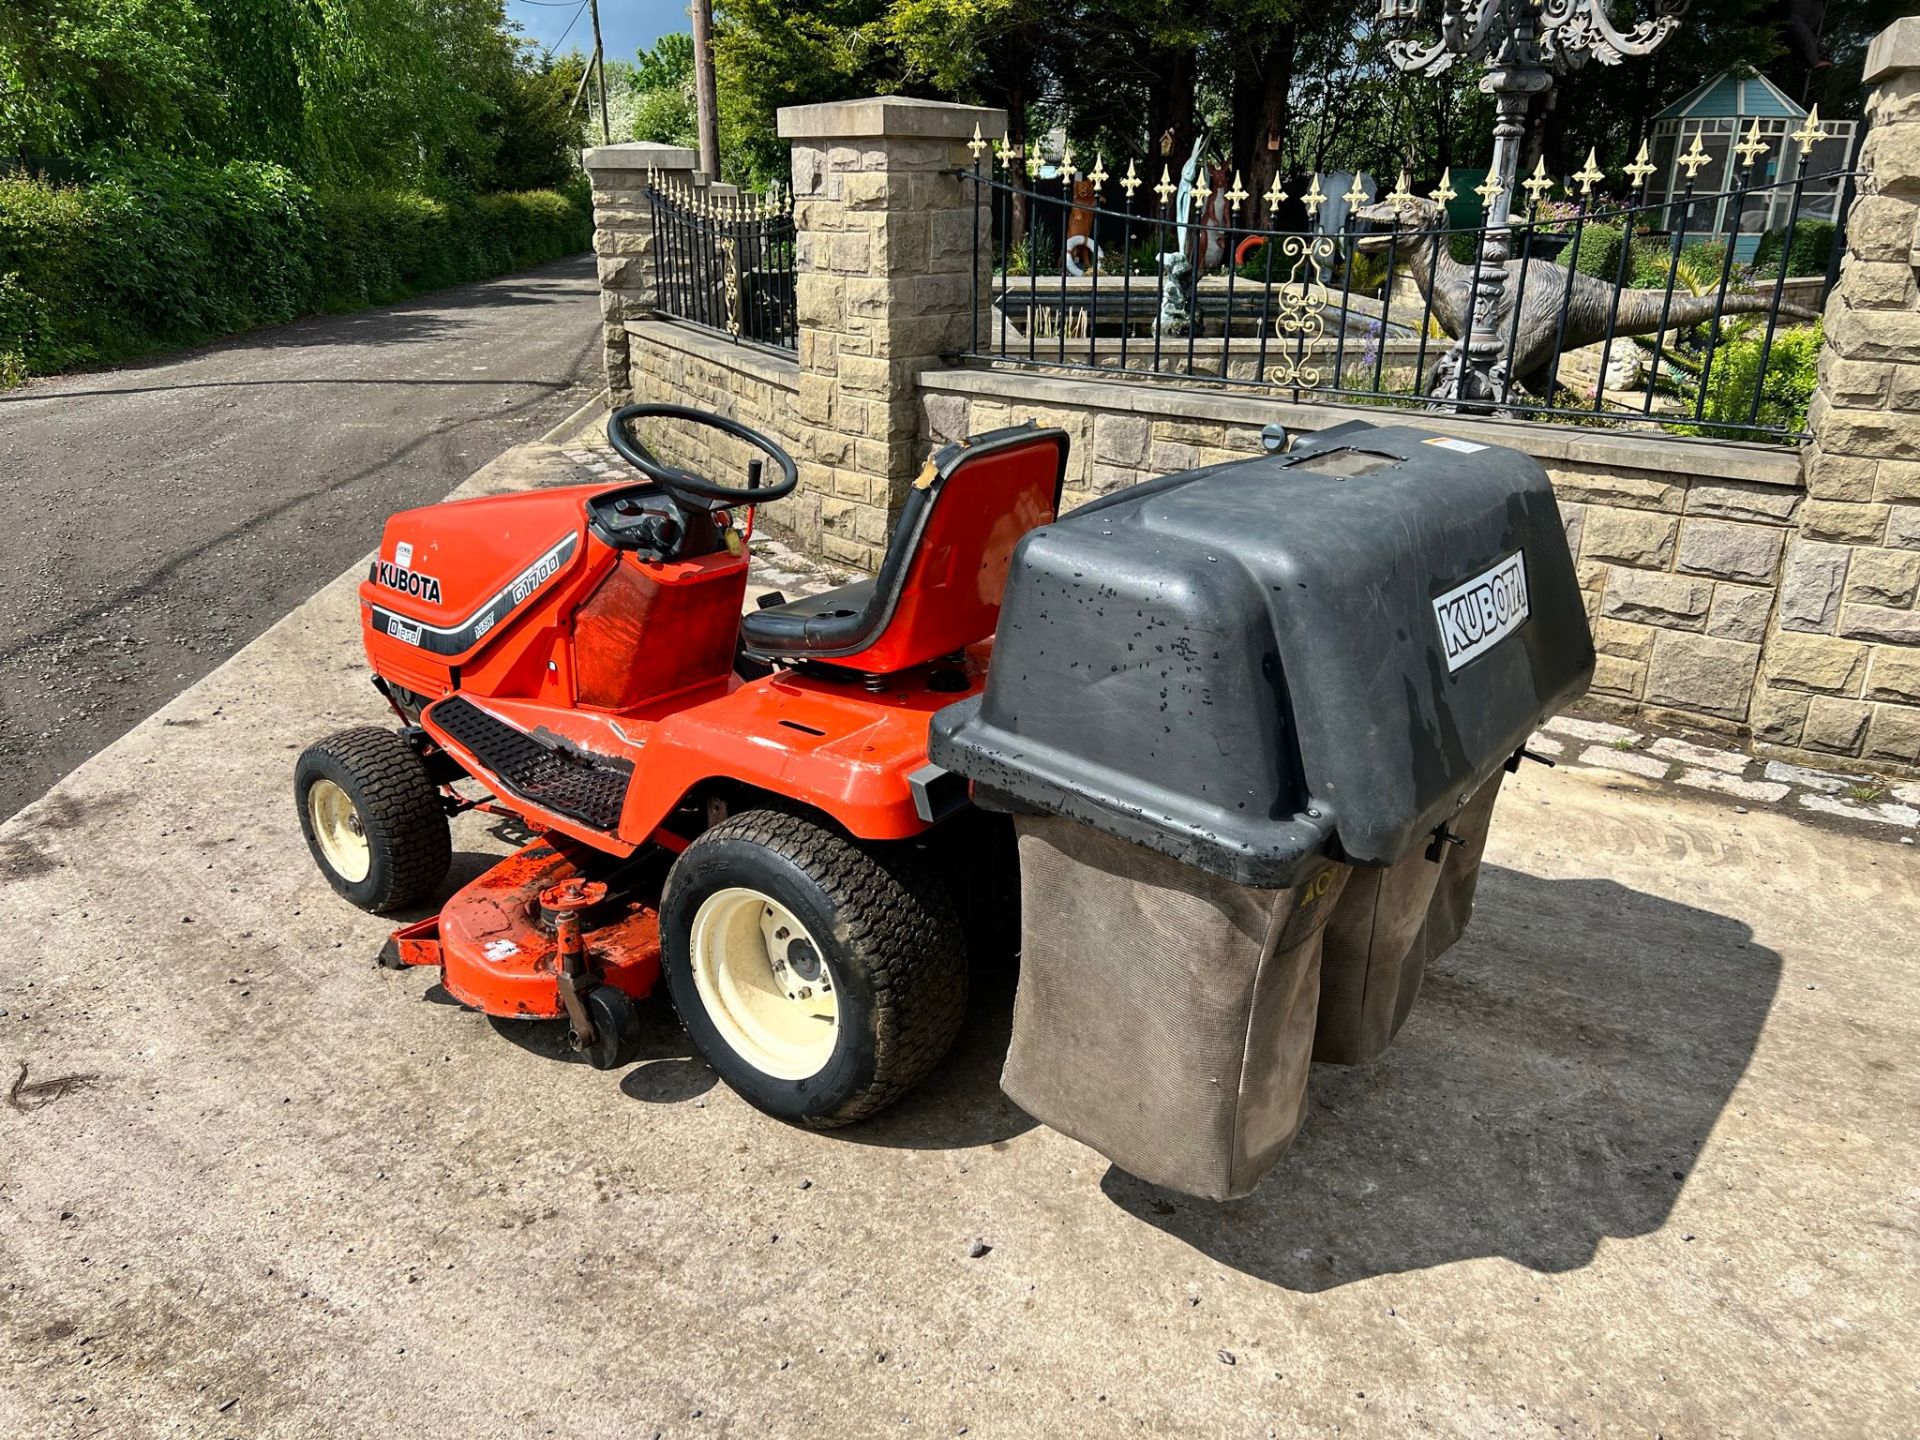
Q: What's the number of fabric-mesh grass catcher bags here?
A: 3